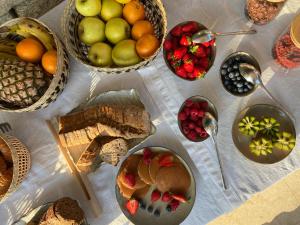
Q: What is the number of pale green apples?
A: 6